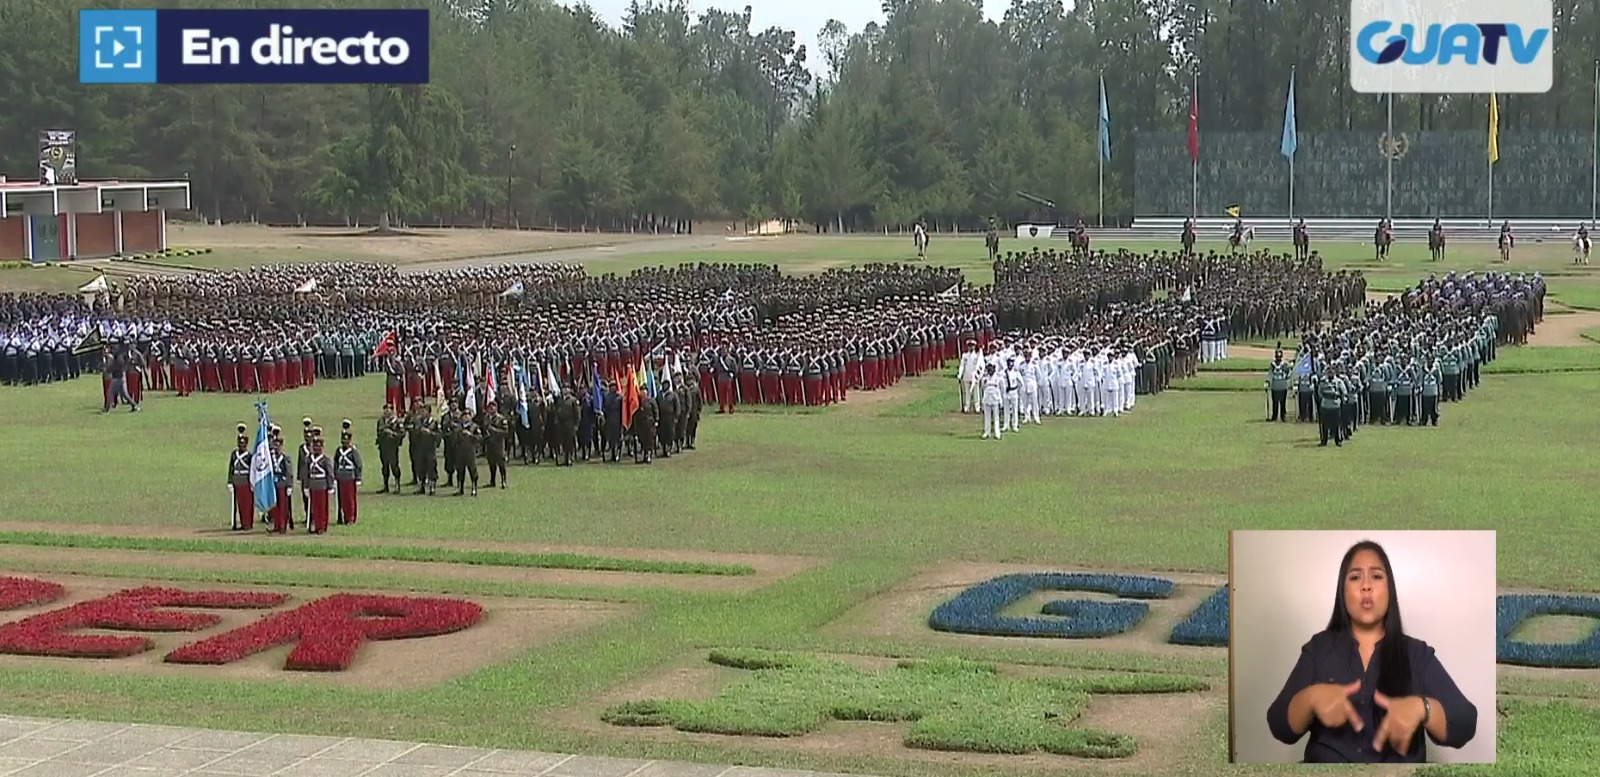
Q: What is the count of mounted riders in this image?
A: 10